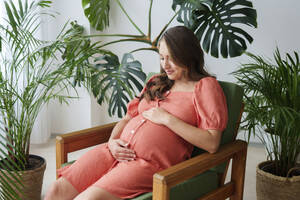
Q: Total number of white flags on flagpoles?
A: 0